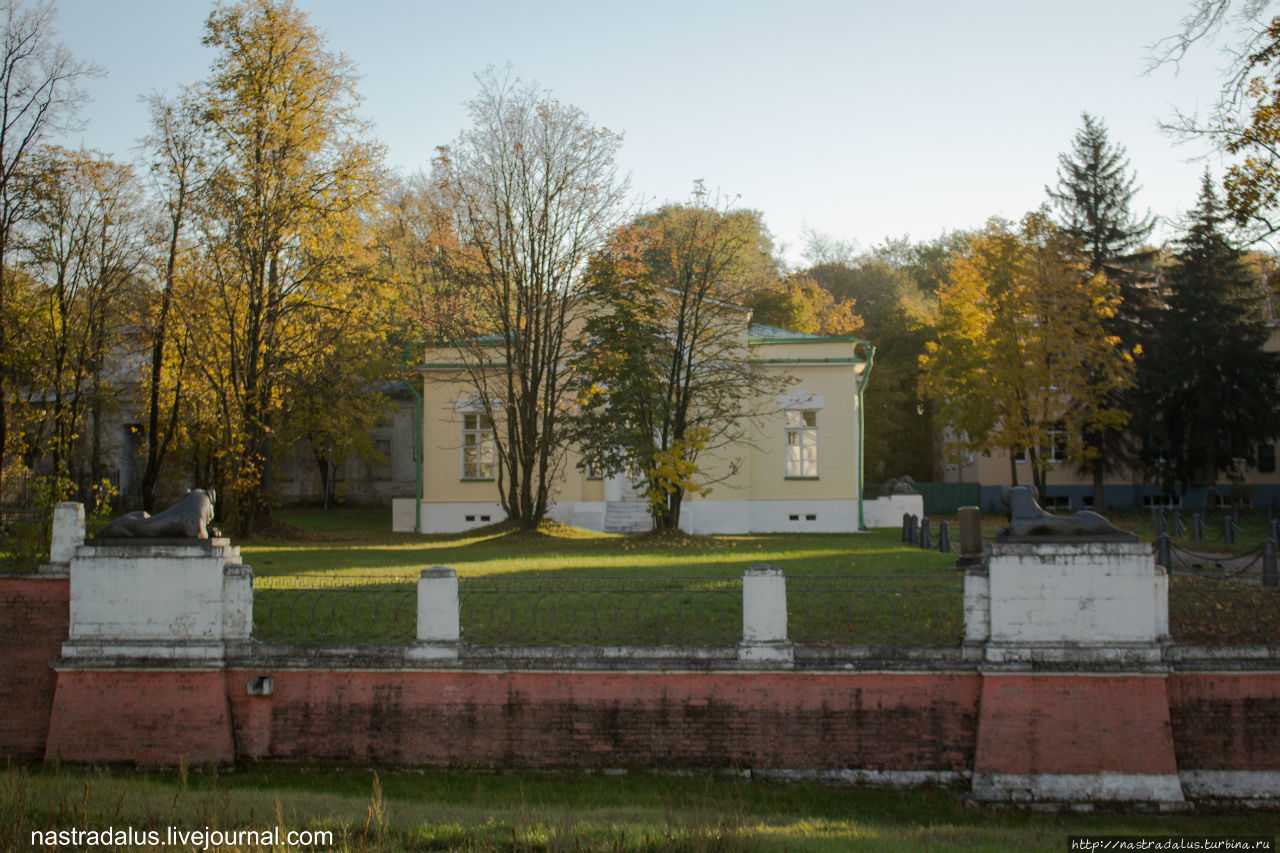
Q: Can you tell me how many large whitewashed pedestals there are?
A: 2